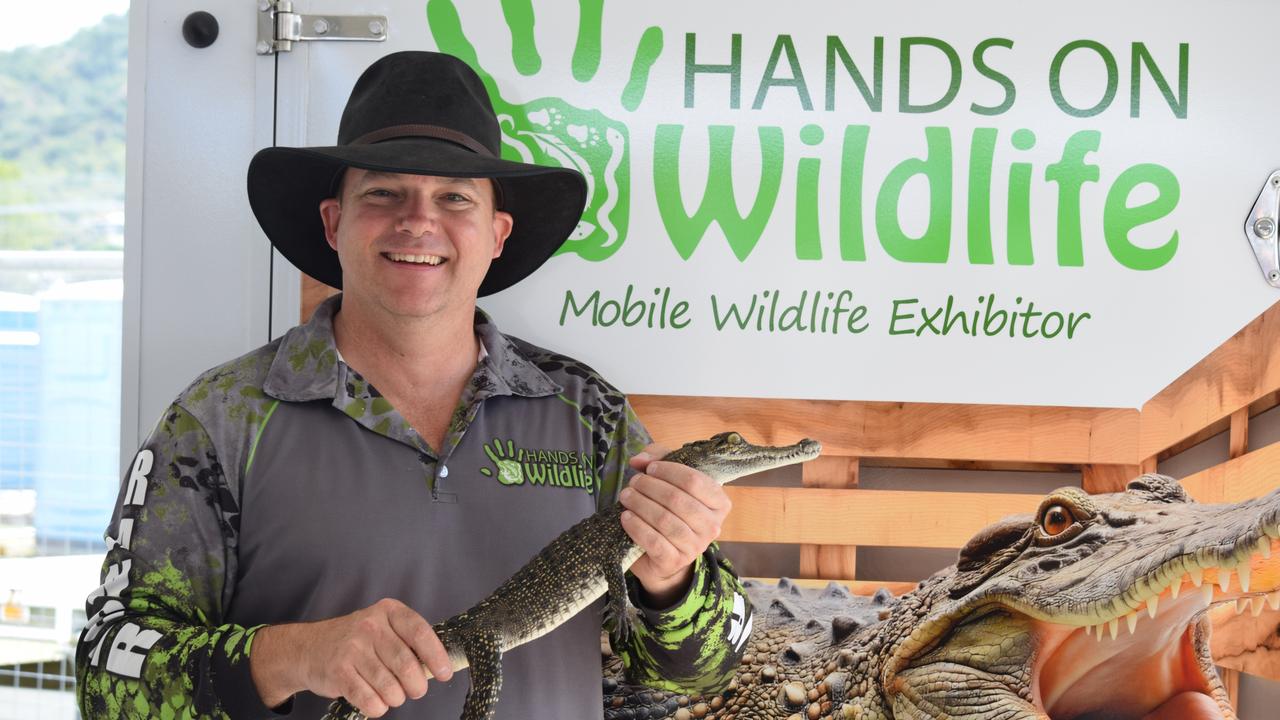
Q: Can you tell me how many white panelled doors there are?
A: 1